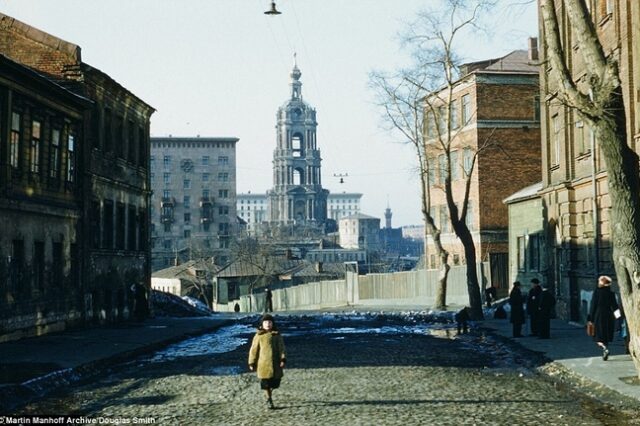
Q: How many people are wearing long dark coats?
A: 4